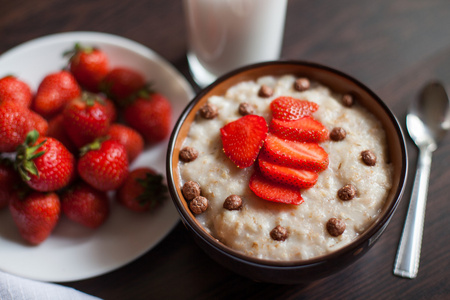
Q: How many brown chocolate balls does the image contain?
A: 14